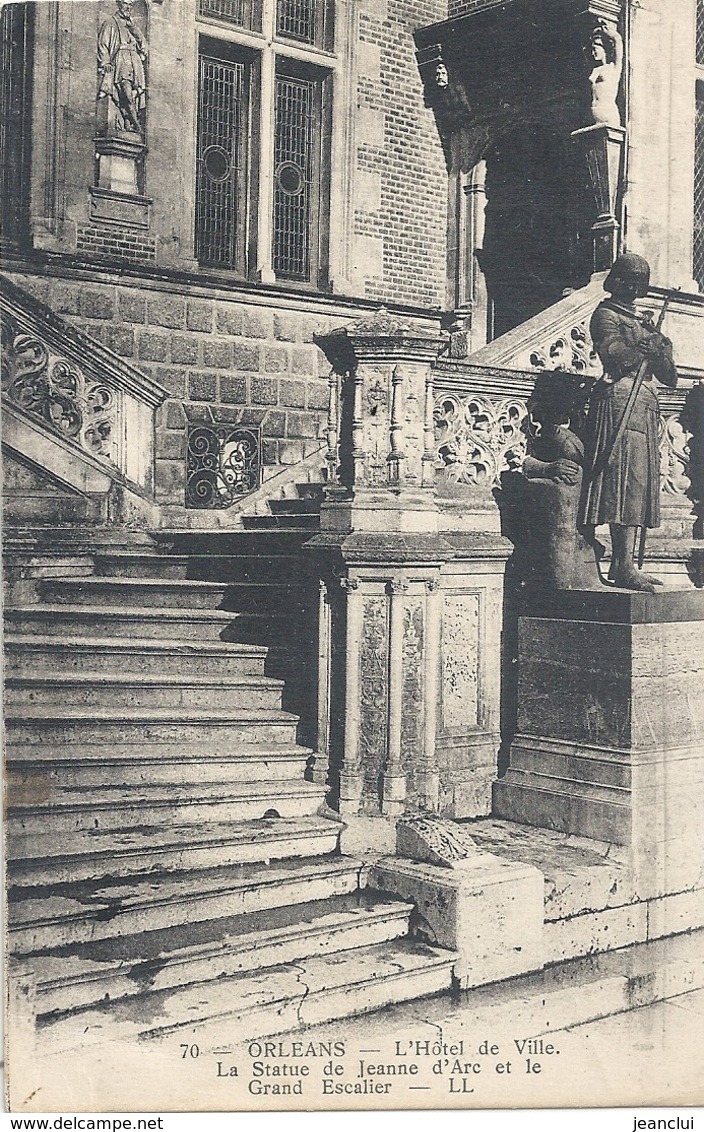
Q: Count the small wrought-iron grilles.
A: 1